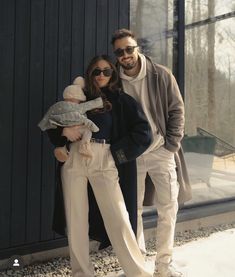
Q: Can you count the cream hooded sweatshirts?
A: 1